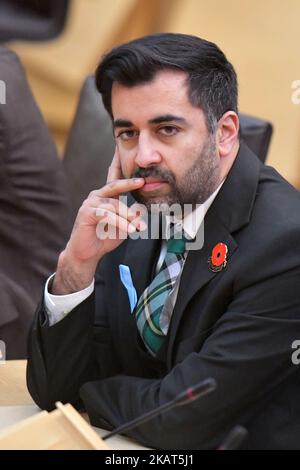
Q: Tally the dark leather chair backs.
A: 2